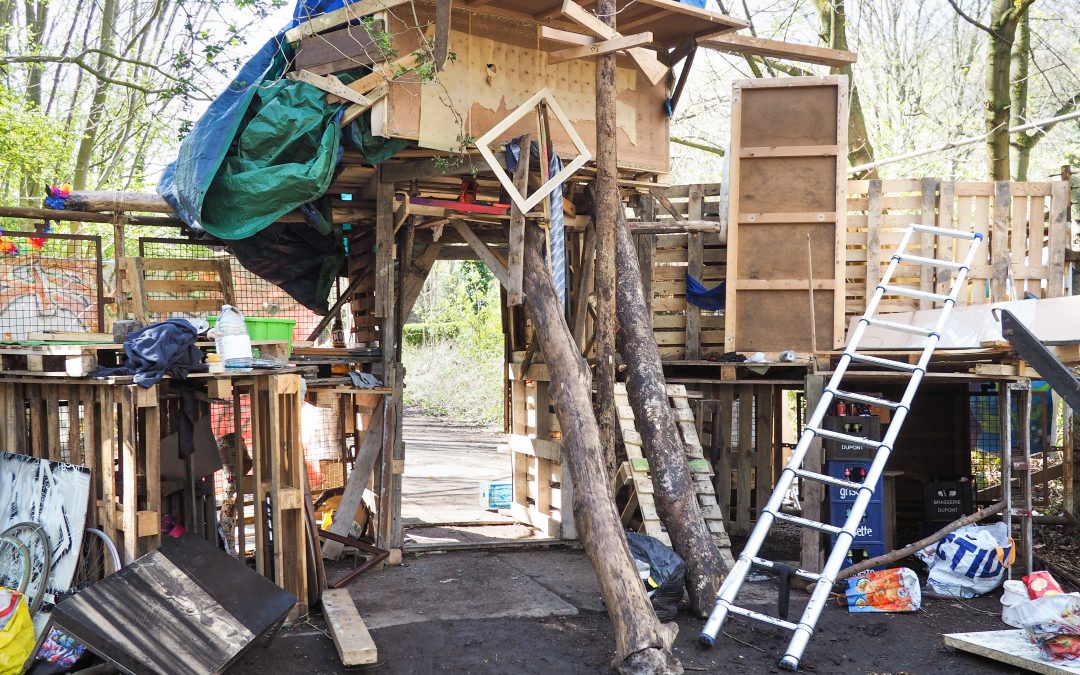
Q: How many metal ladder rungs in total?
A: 11